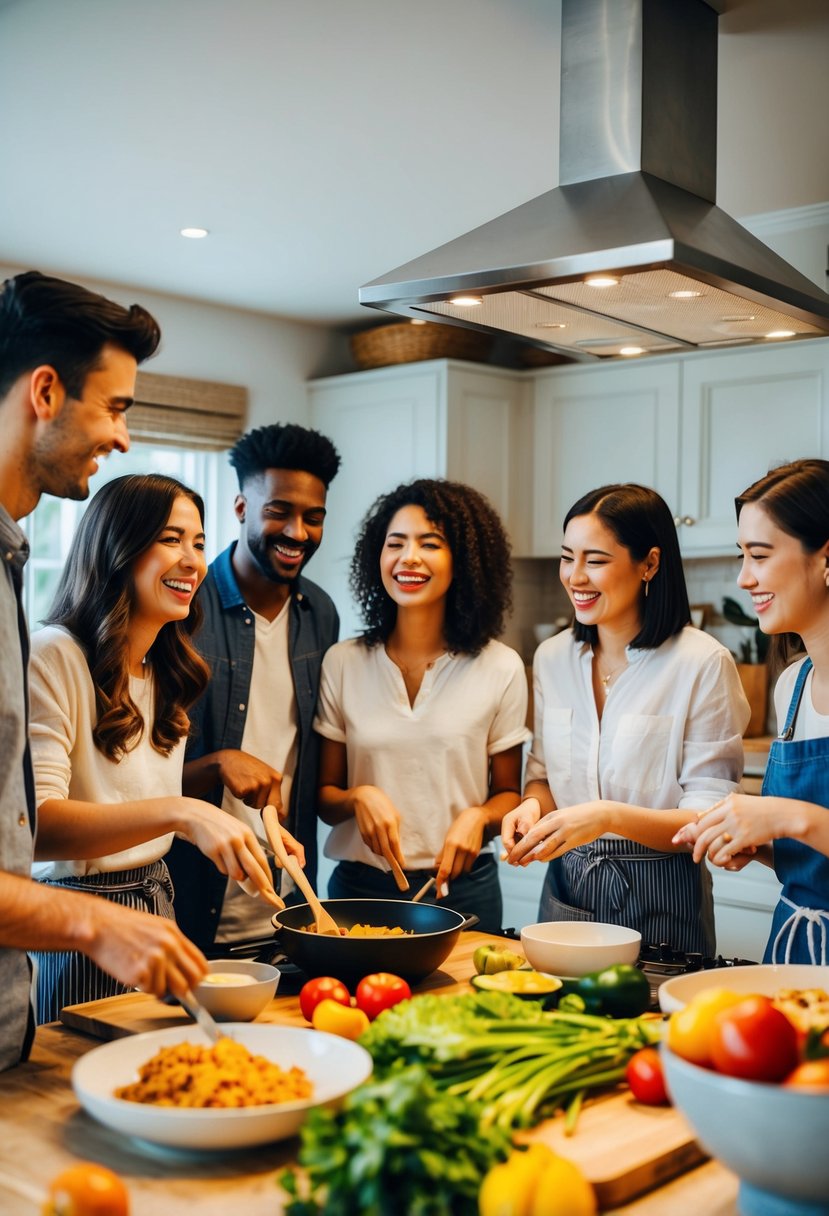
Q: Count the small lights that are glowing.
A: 6